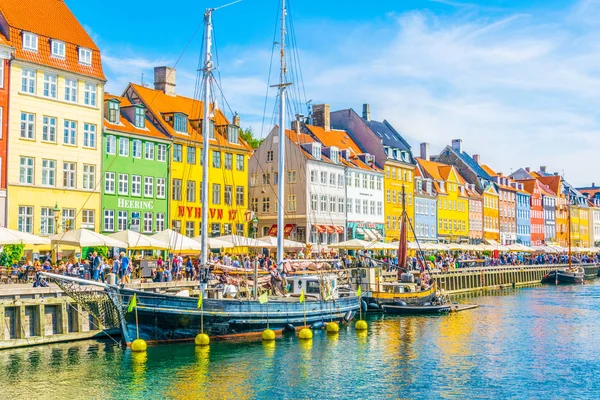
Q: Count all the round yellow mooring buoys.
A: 6